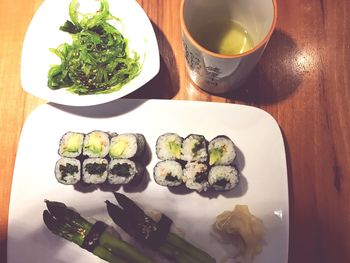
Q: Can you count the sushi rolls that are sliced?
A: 12